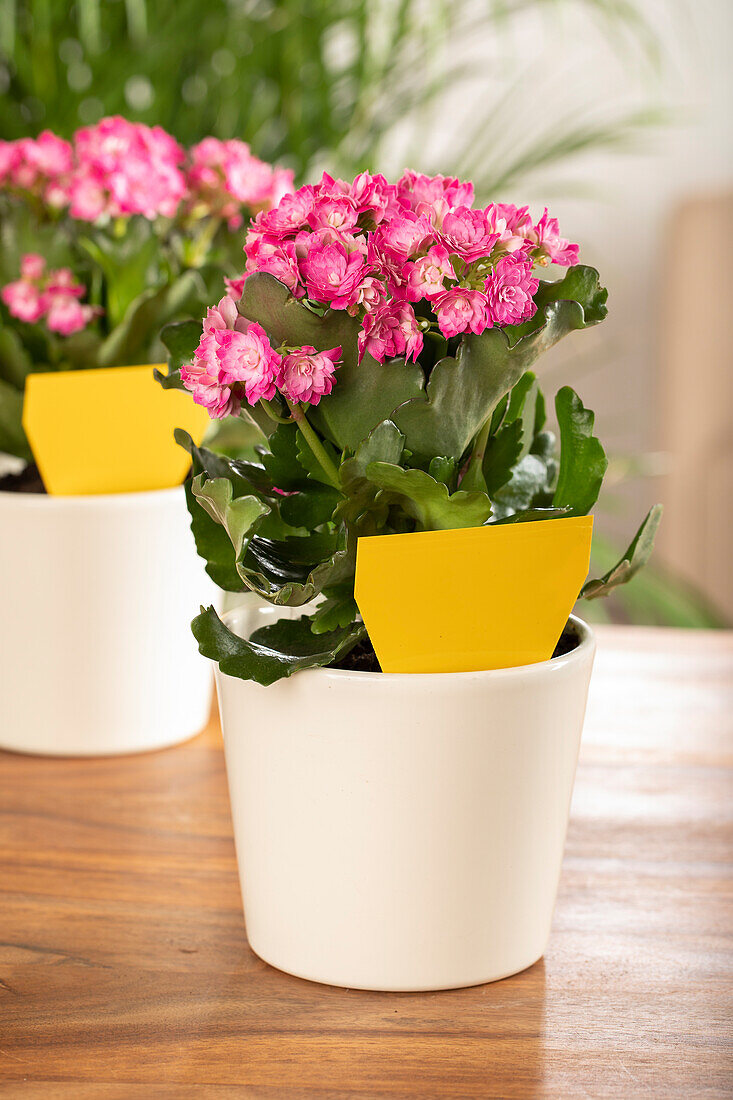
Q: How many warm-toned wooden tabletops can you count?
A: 1